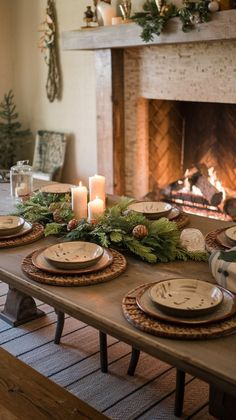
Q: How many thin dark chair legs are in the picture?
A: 4